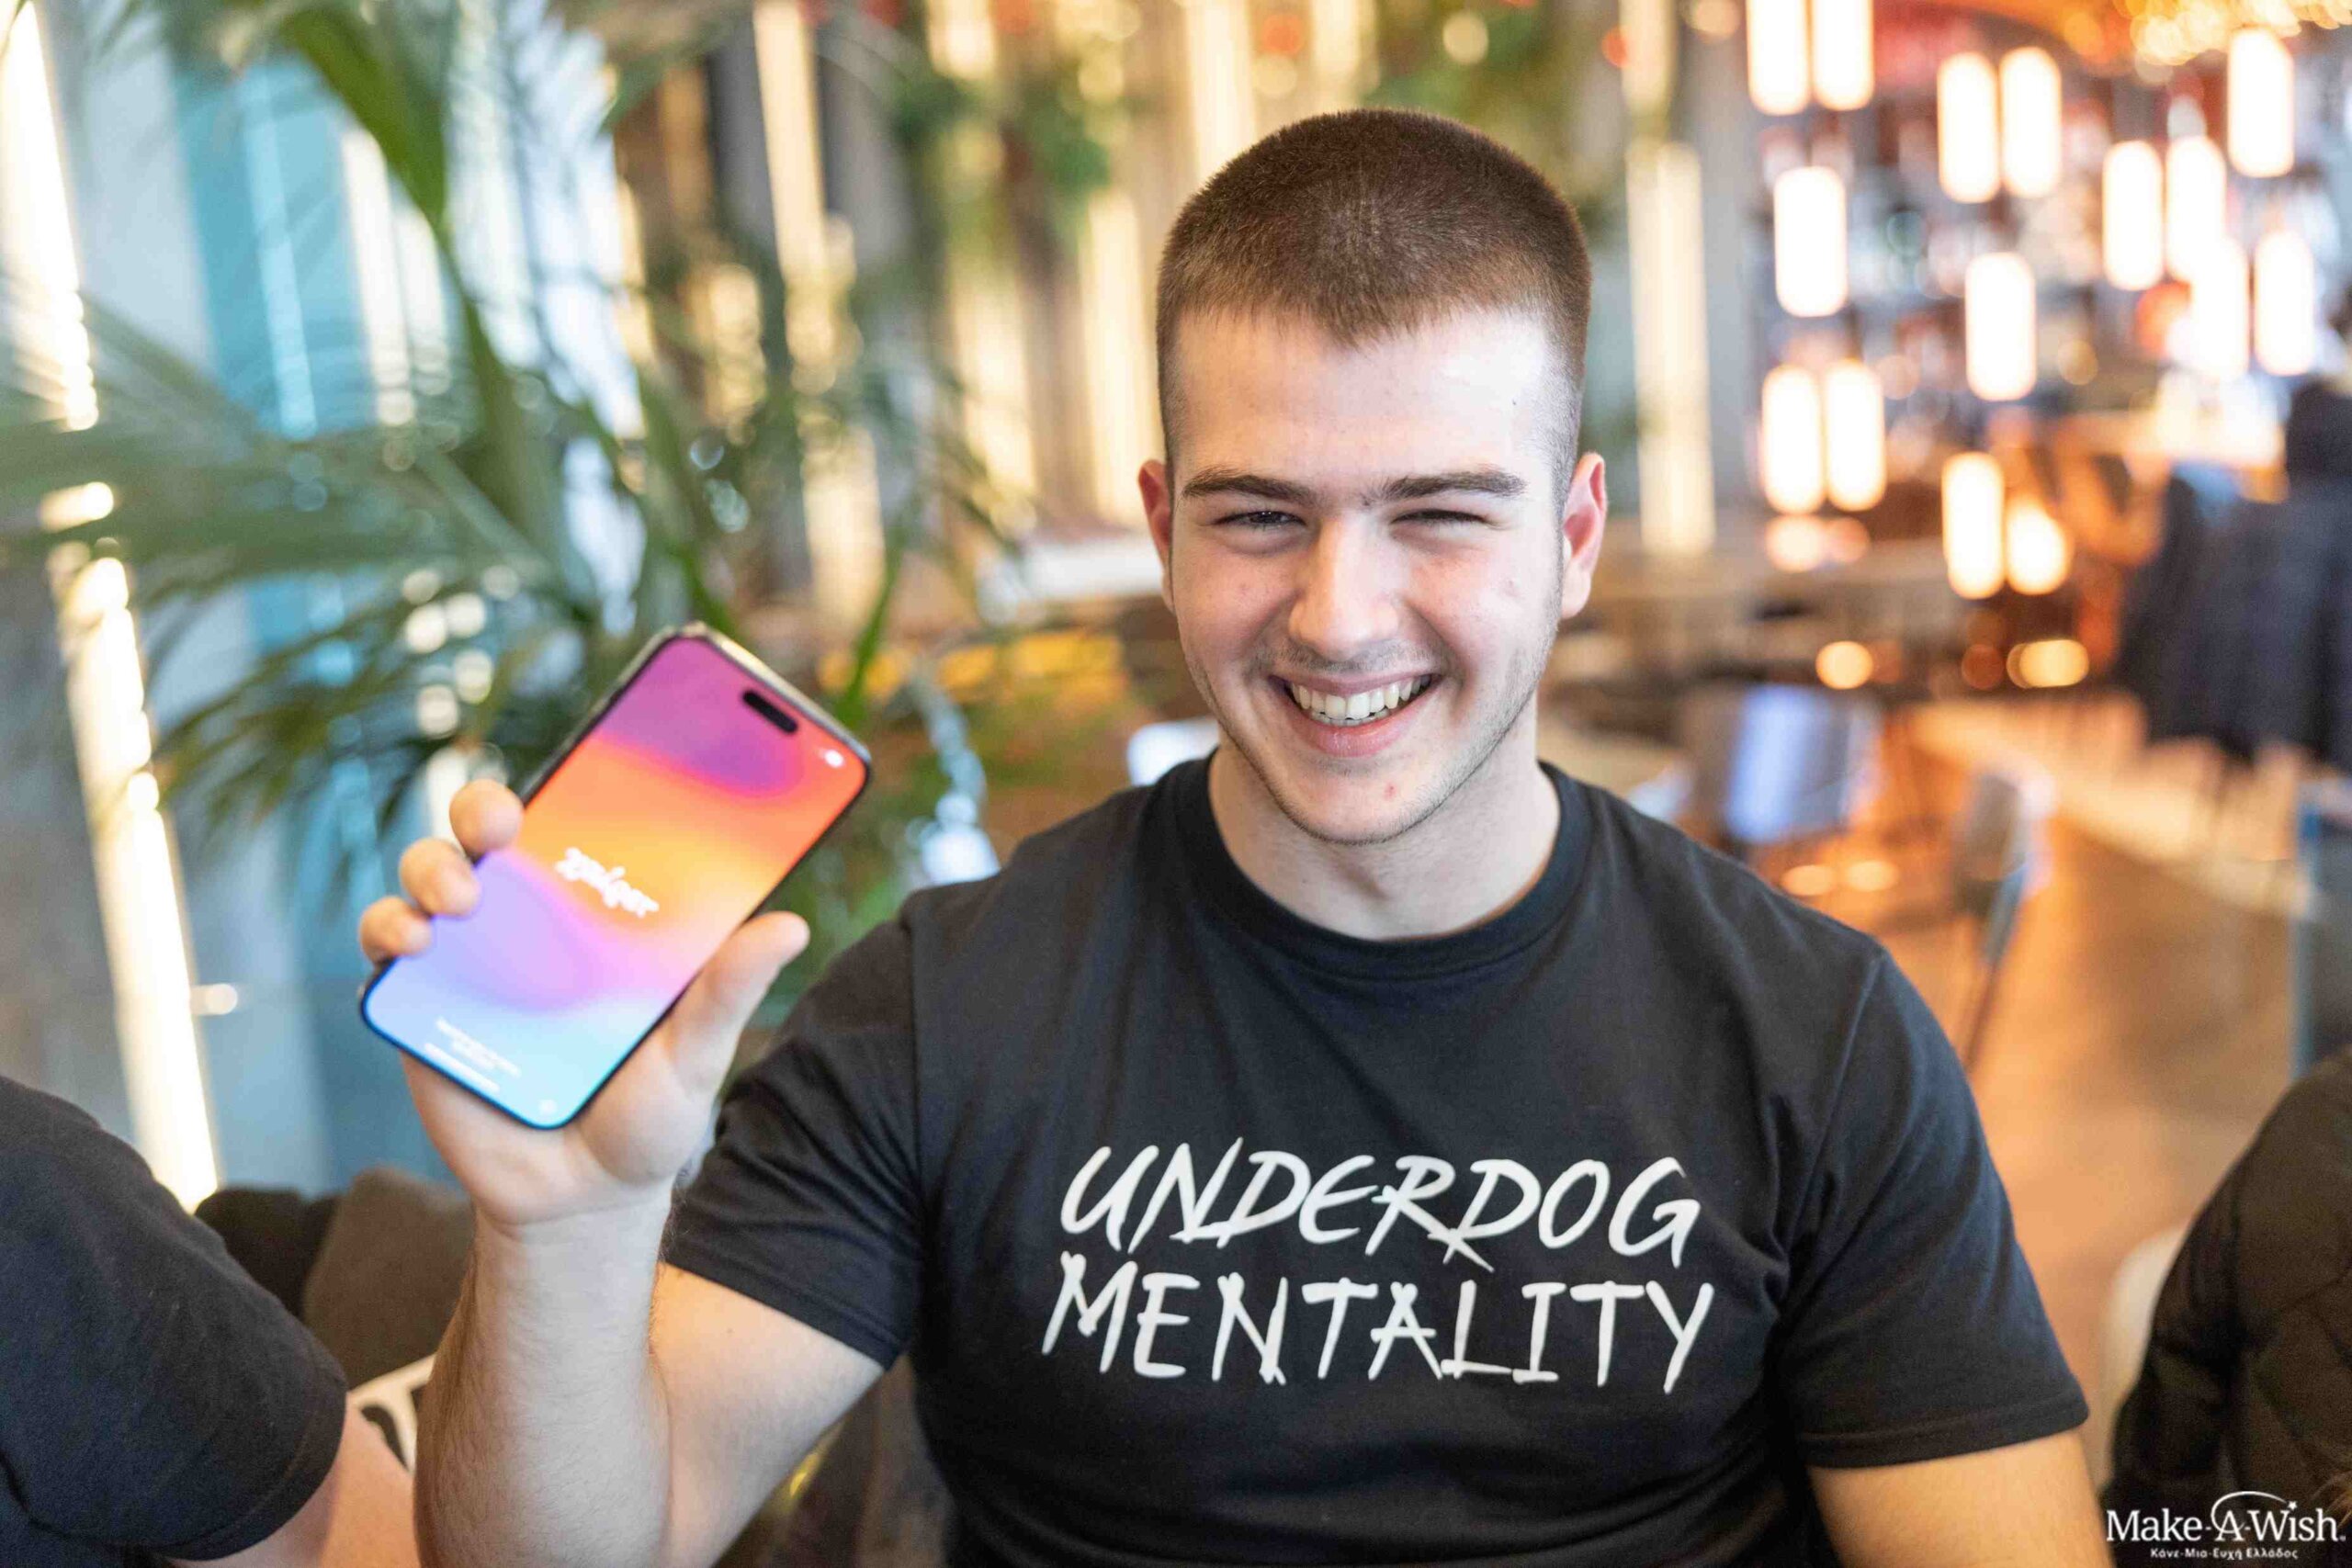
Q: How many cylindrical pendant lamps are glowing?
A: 15